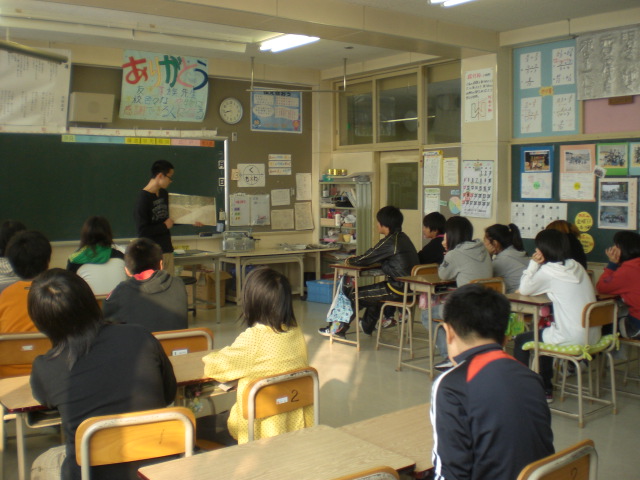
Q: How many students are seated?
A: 14